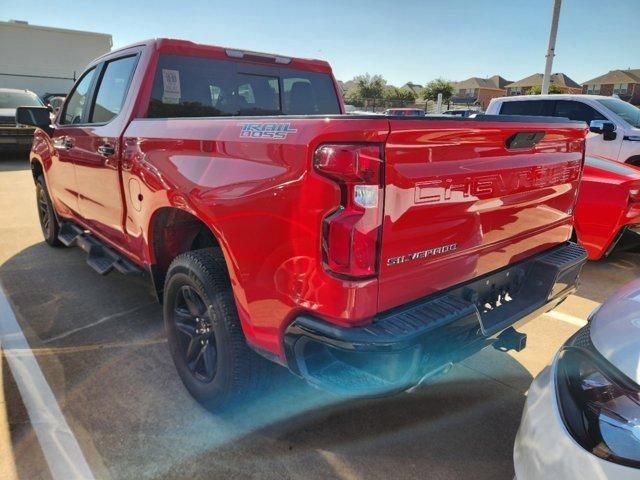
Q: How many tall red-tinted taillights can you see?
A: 1